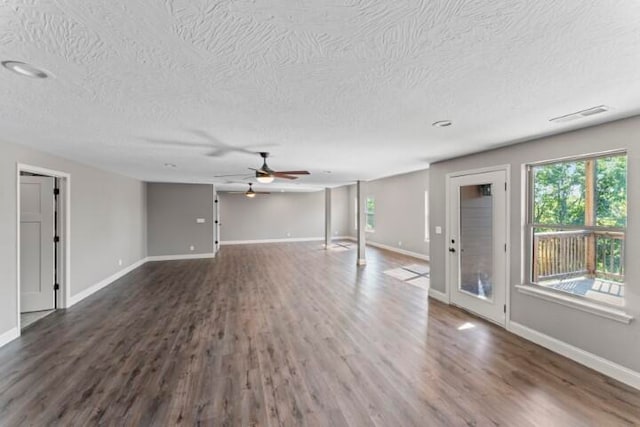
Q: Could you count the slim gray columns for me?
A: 2